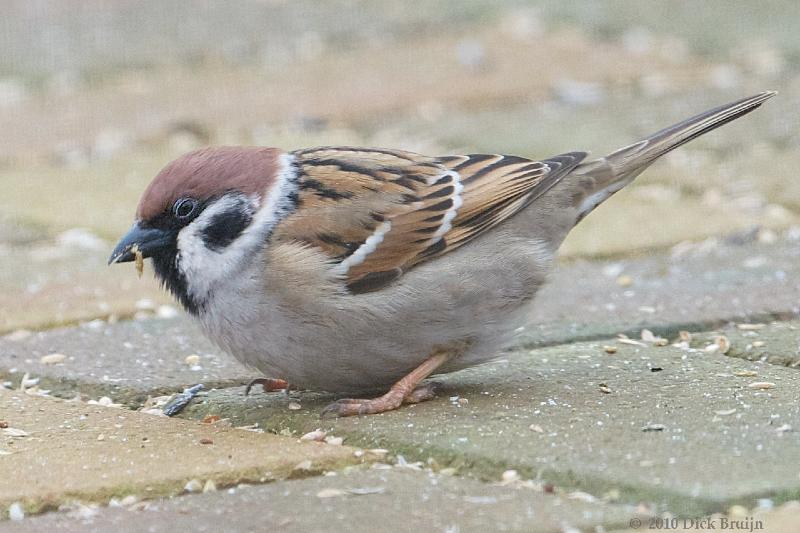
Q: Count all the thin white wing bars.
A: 2